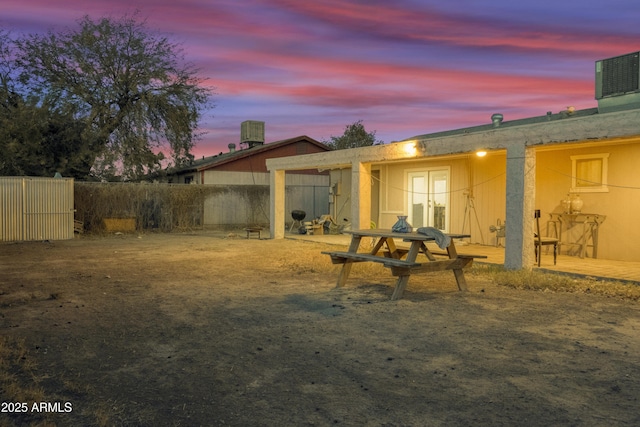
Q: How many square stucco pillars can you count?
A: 3